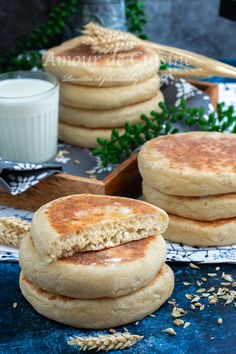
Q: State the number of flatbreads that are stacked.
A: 10